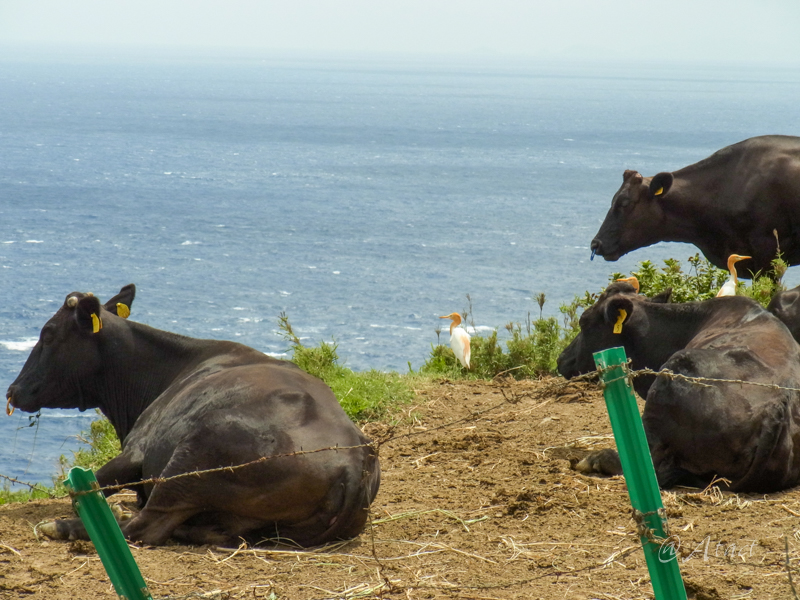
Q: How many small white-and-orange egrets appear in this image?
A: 3